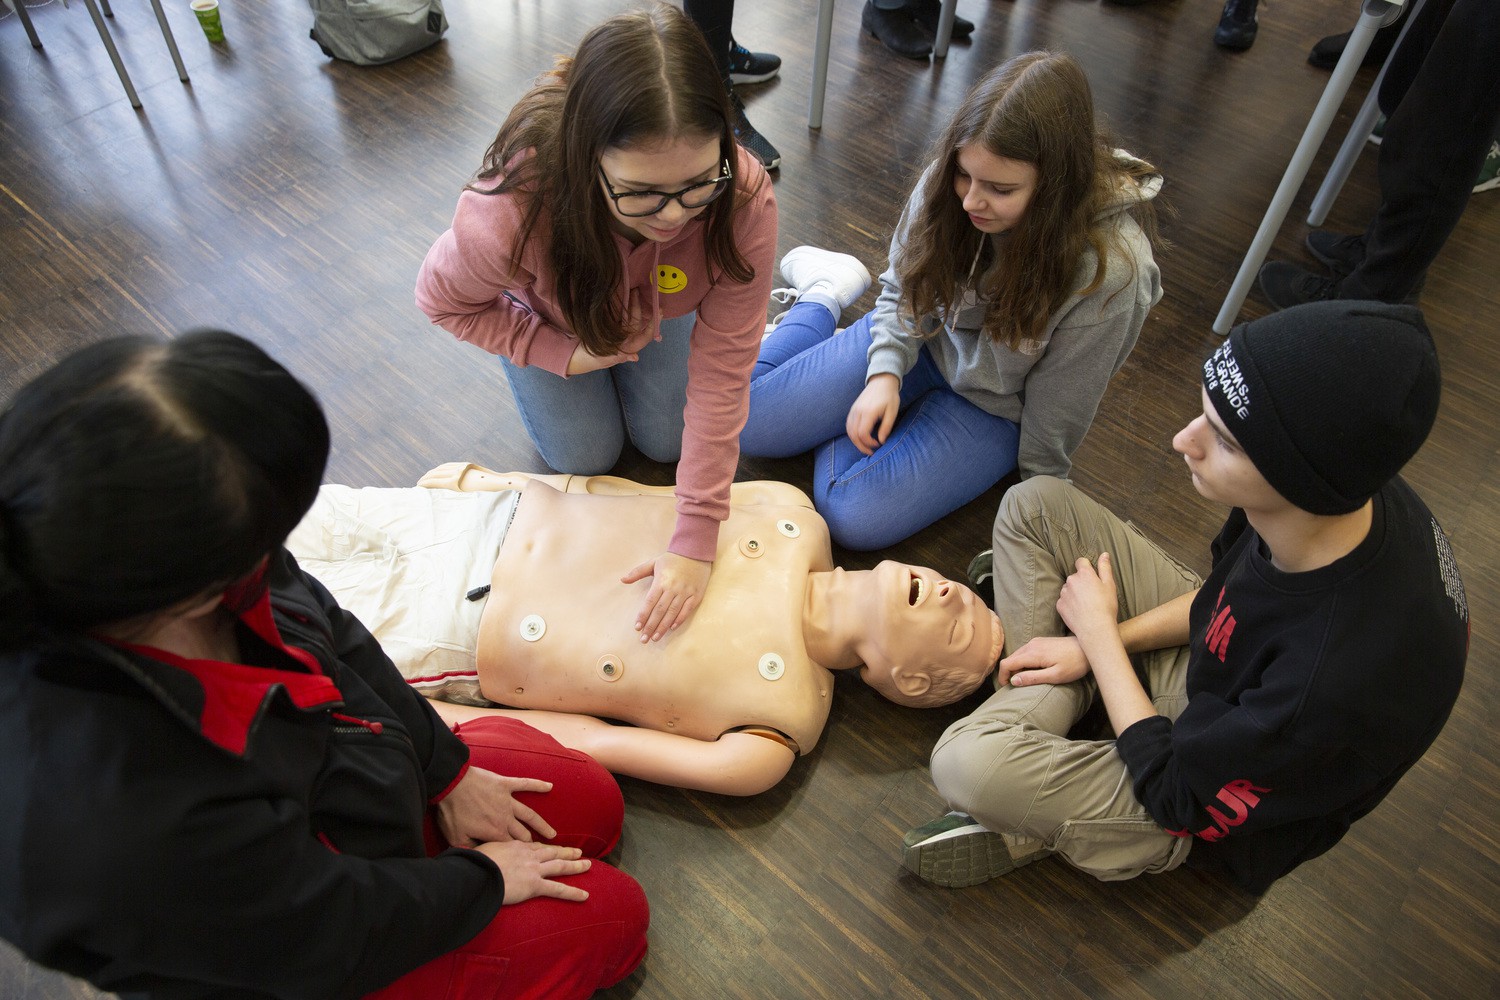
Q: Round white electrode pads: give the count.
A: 3